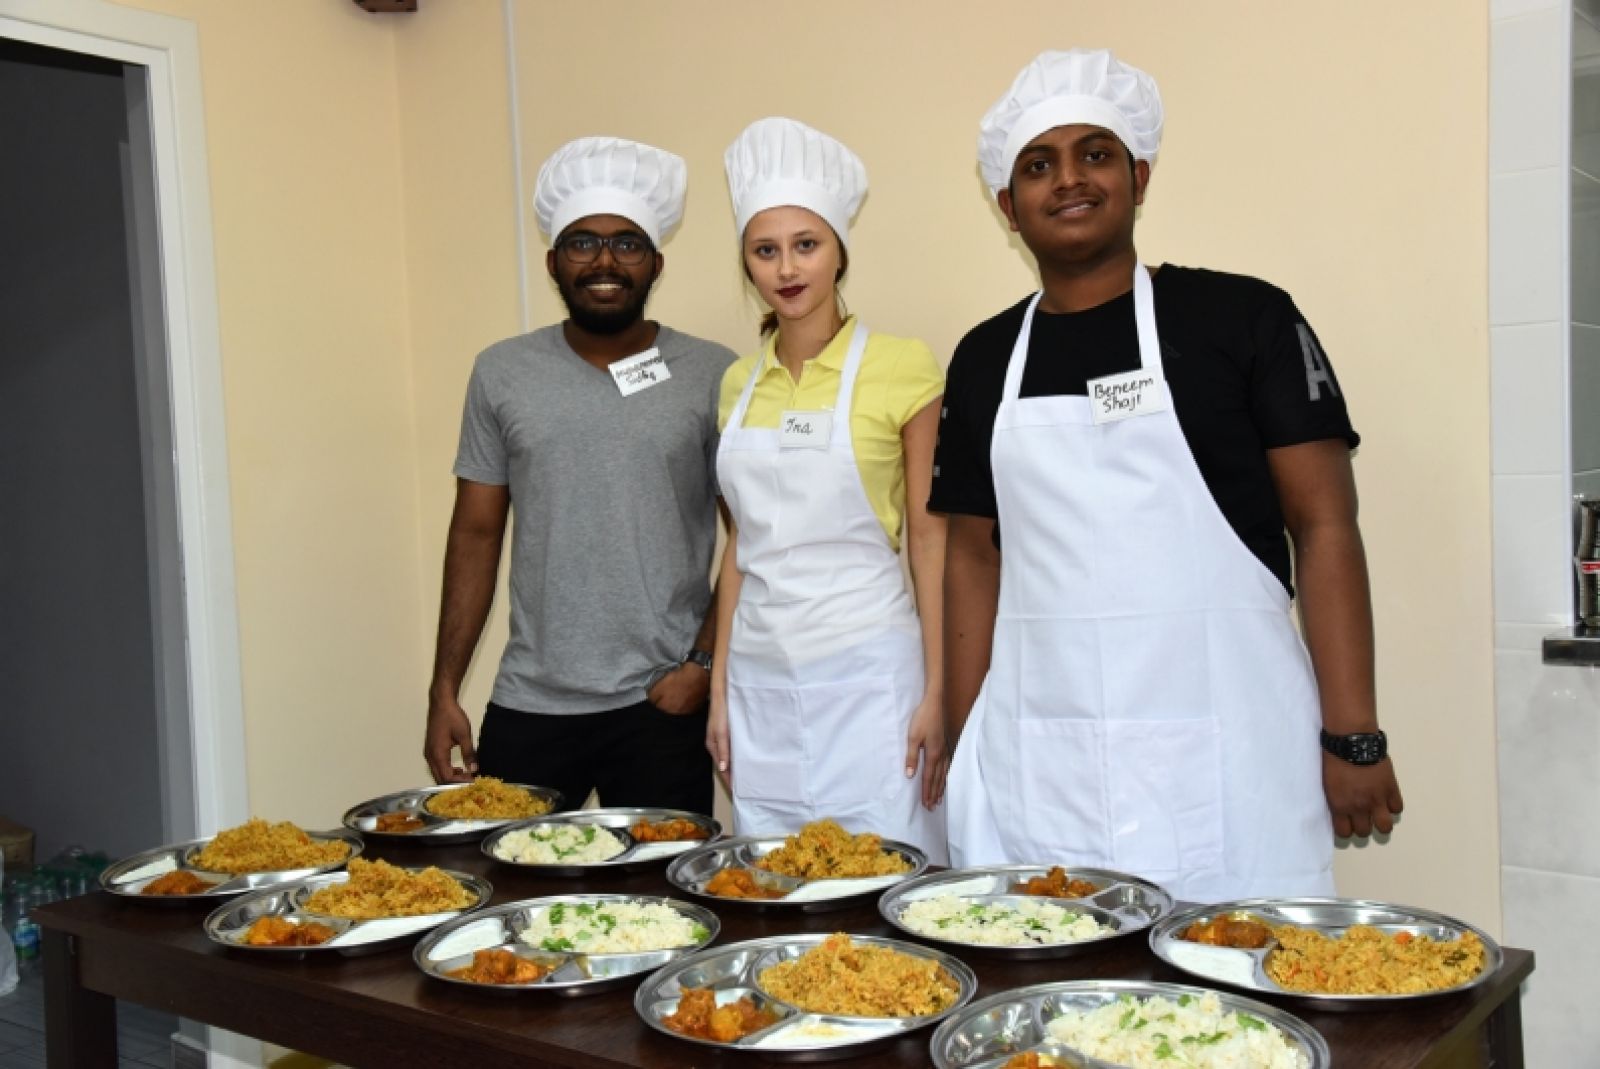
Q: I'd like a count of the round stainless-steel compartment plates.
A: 10